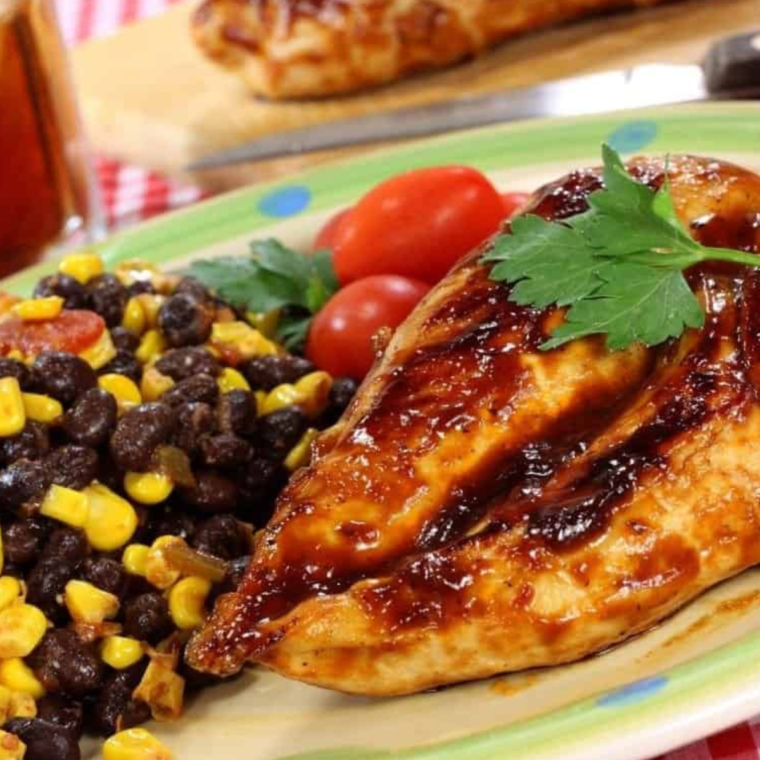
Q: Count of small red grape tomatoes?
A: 4